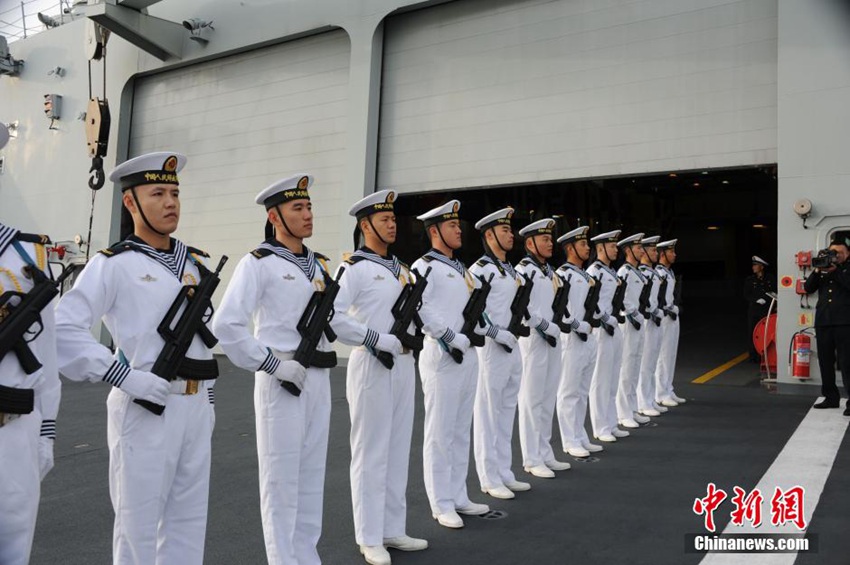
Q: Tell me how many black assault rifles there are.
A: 12